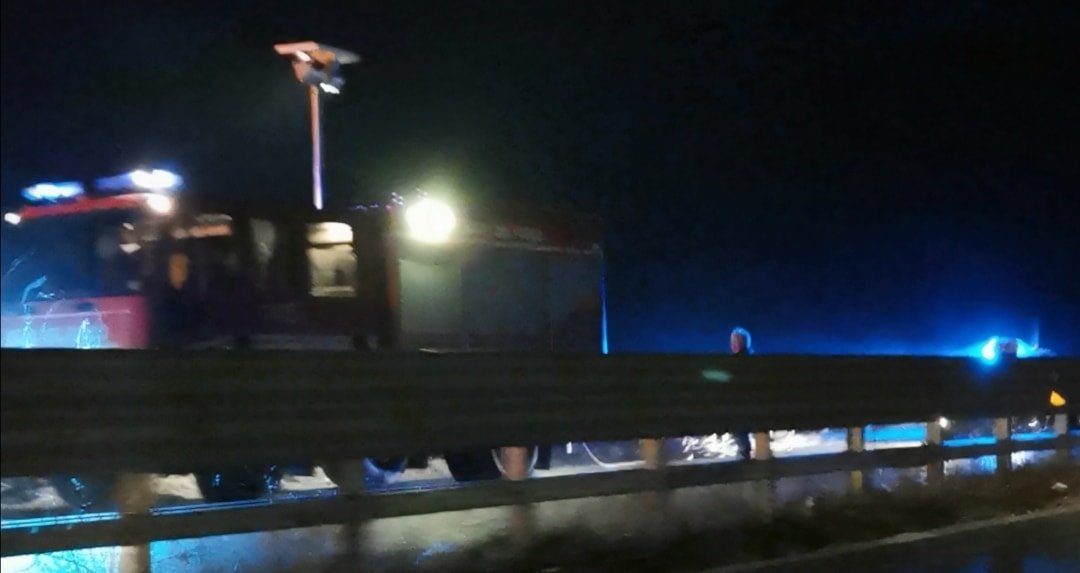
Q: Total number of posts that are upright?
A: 9